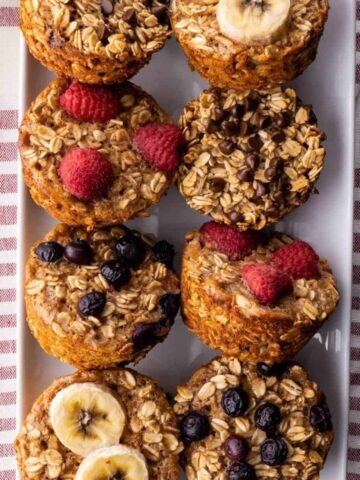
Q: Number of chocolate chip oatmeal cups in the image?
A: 2